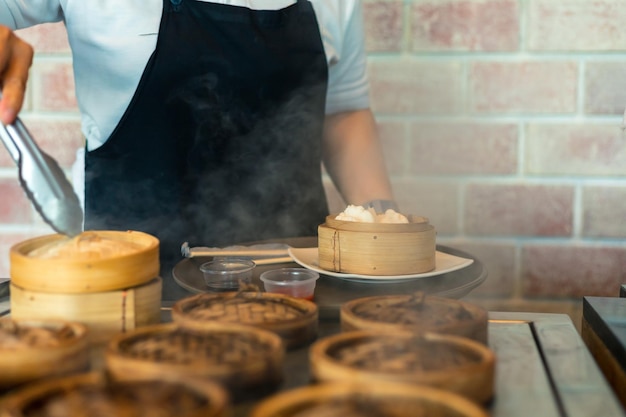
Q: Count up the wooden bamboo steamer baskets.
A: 9